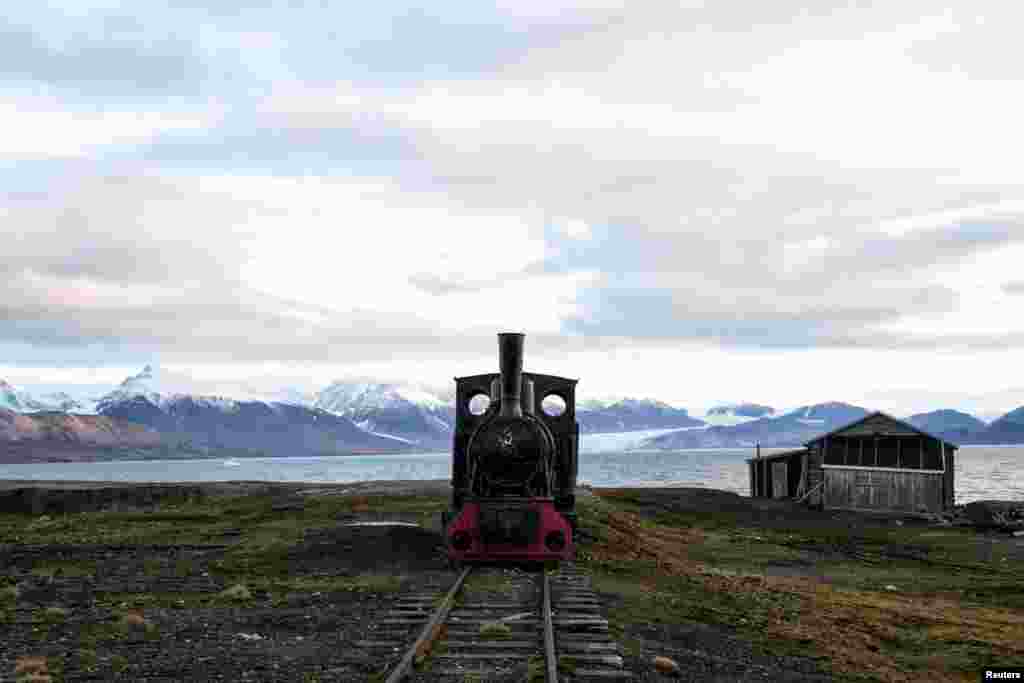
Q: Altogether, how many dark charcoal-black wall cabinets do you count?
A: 0